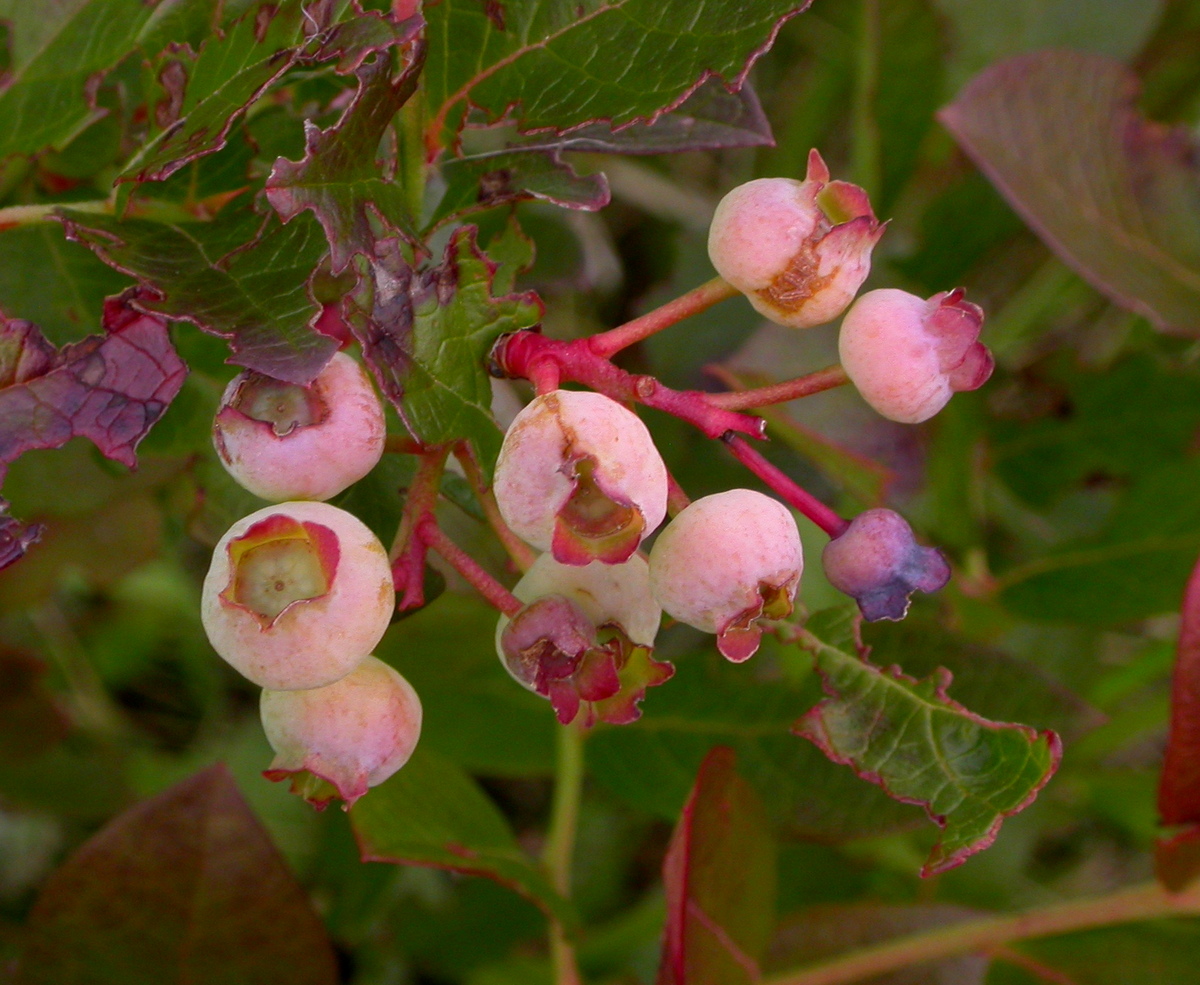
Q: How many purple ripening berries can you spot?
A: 1